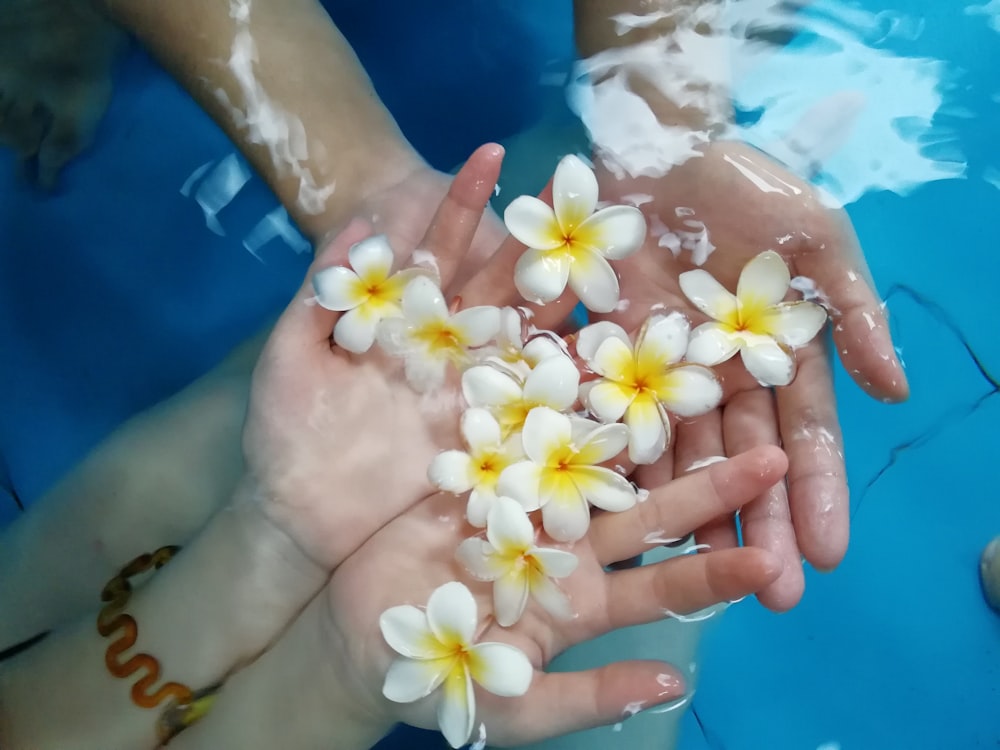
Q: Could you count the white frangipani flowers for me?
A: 11